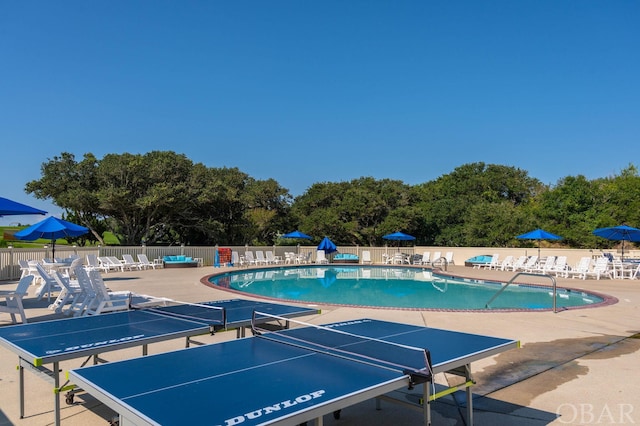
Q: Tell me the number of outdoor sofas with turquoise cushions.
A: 3